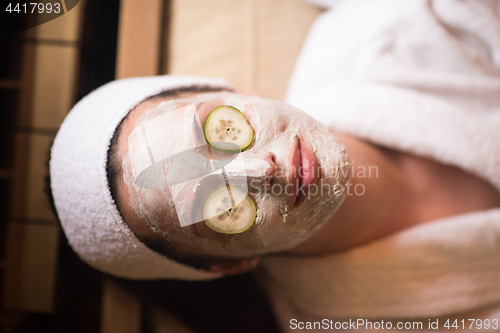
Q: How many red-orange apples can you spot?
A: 0